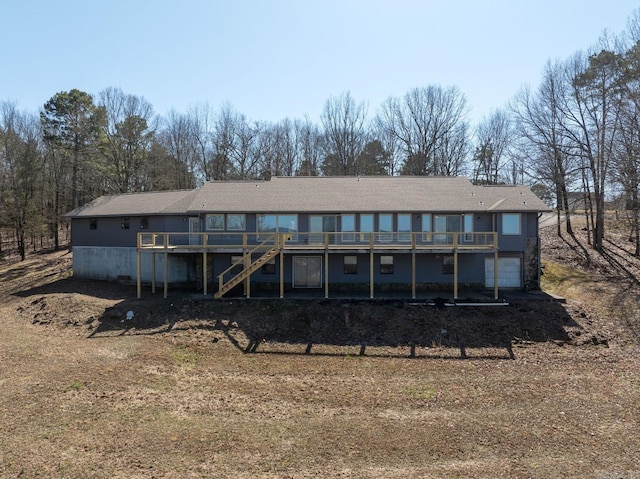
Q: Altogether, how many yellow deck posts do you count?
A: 12